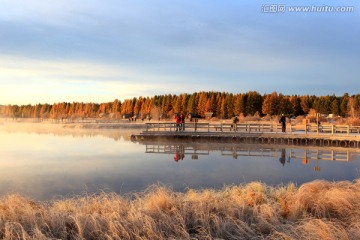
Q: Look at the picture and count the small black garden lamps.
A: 0